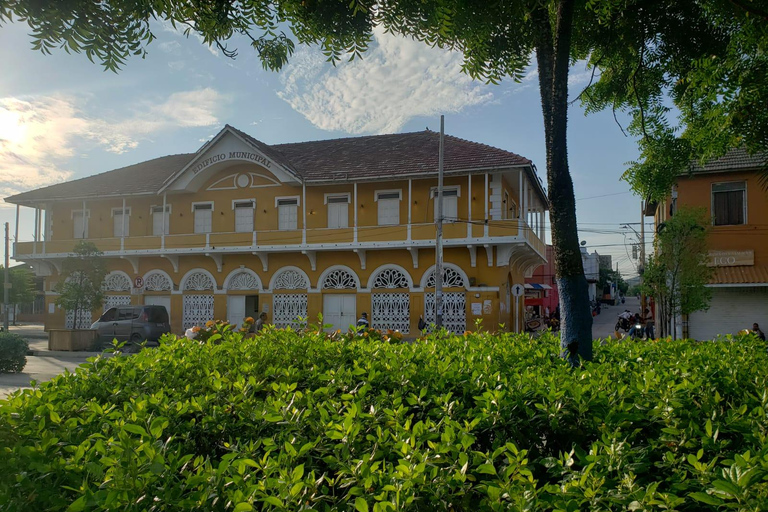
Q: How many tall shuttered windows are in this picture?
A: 9